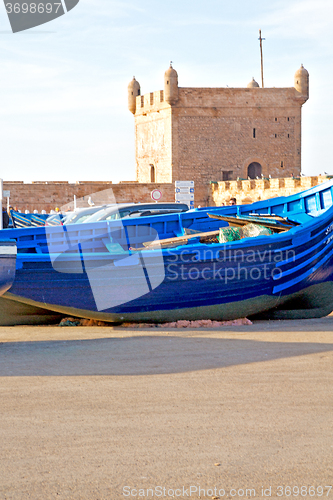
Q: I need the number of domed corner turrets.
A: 4